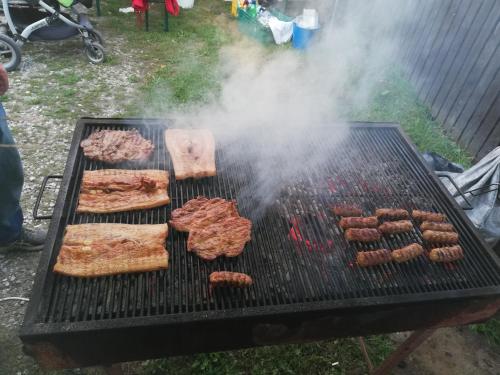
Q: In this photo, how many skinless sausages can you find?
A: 12